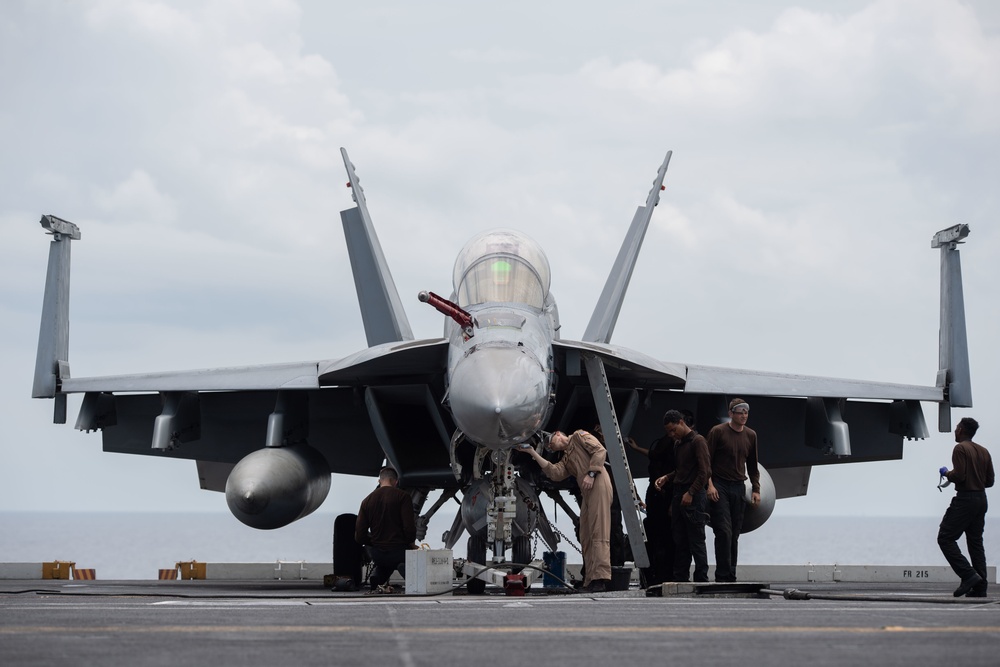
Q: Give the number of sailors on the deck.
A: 7